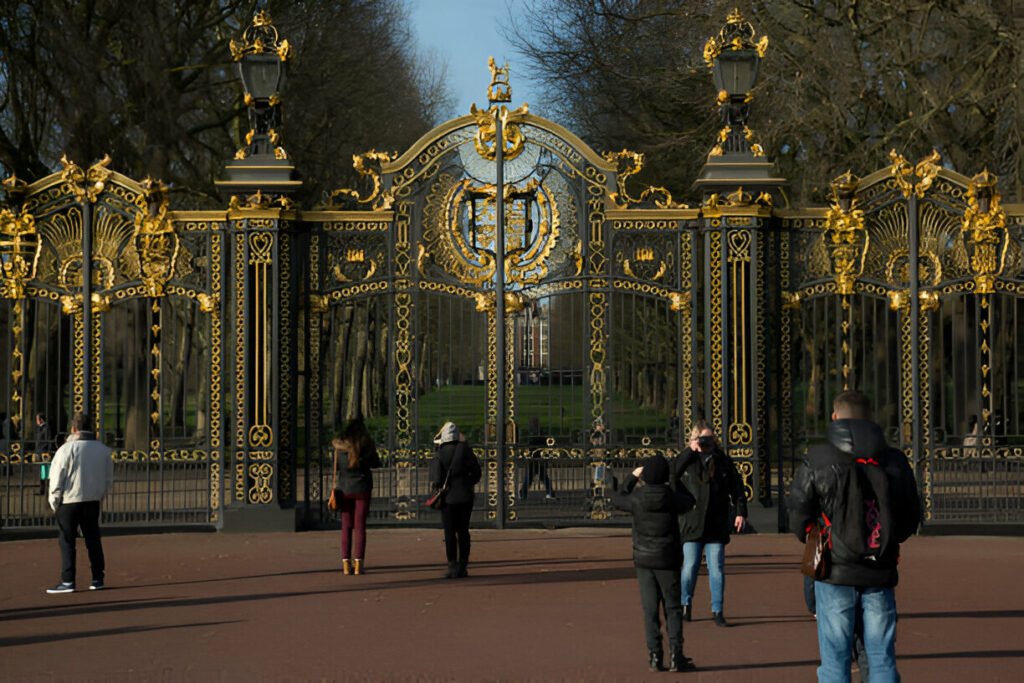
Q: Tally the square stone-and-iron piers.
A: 2